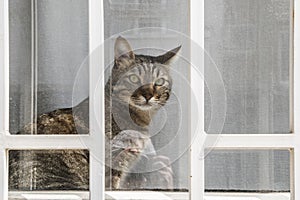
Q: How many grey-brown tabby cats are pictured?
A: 1